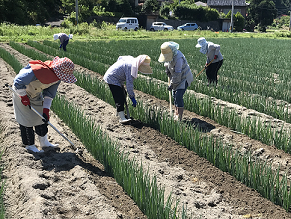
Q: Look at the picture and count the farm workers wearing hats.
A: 5